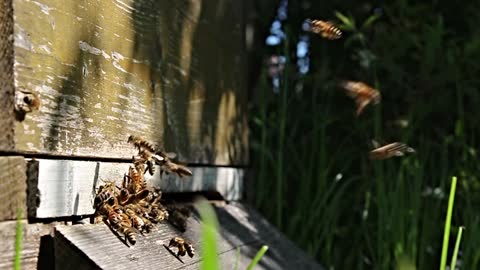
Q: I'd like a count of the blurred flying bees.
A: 3